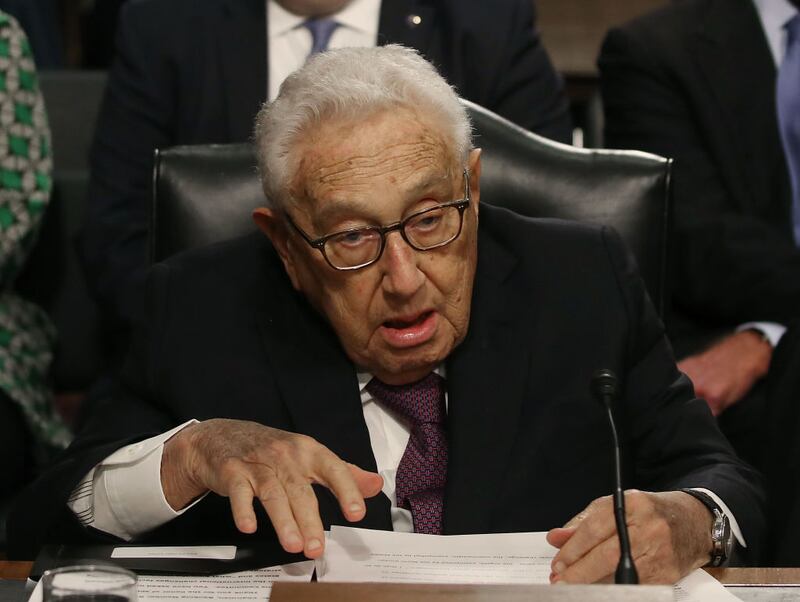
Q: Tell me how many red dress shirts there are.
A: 0